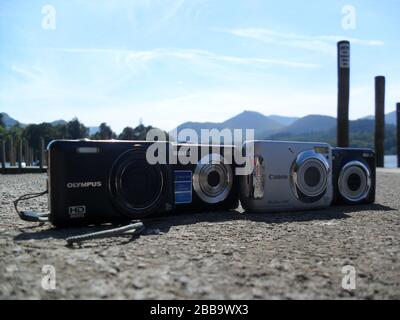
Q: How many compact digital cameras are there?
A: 4